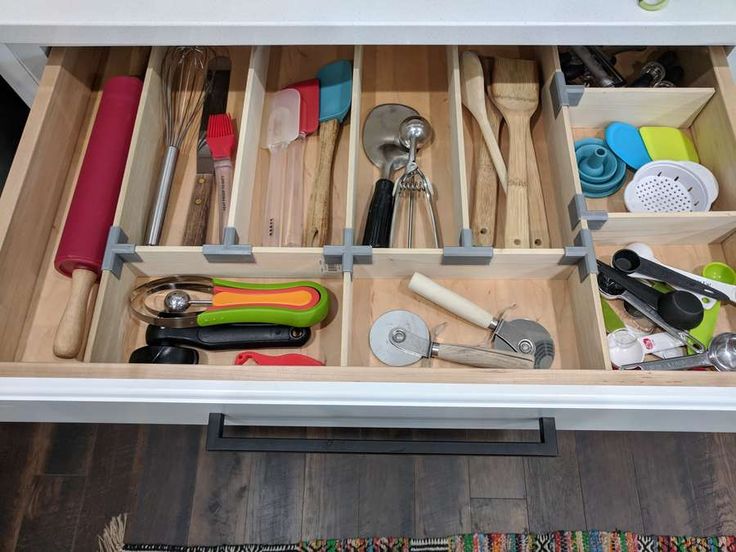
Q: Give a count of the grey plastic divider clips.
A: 7